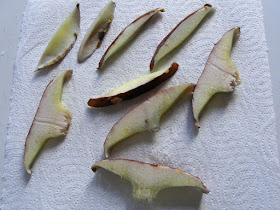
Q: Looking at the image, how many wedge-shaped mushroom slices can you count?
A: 9